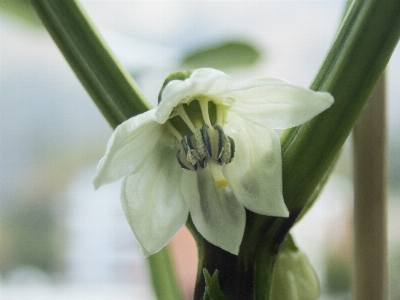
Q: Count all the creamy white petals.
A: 6